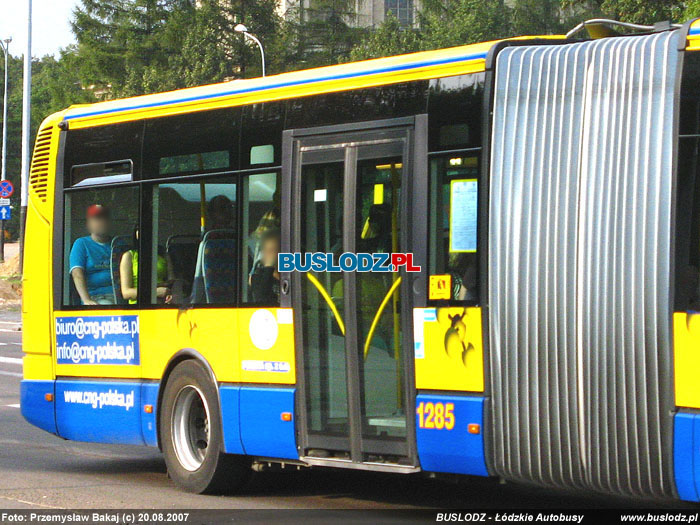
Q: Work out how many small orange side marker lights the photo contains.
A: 4